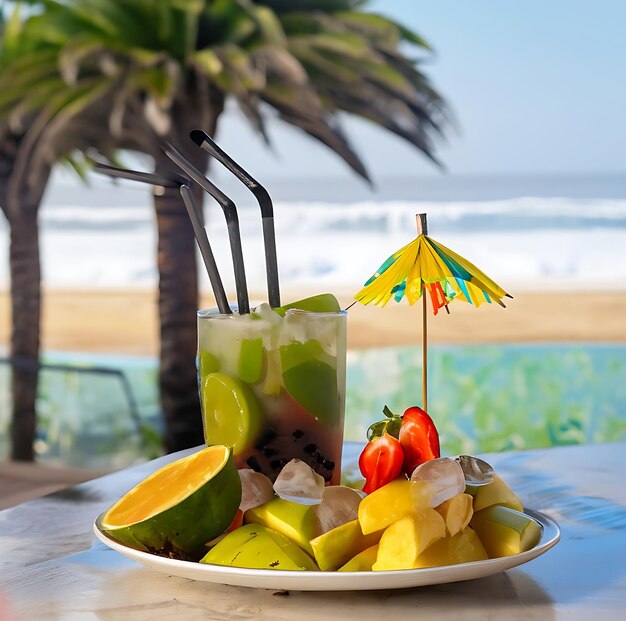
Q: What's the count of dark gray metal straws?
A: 3